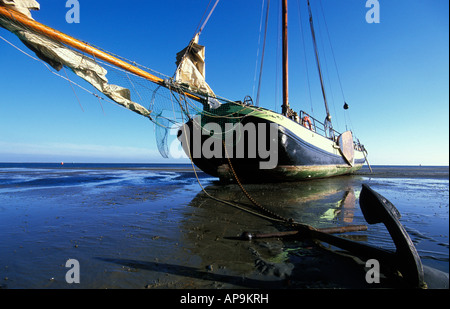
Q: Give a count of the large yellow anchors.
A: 0